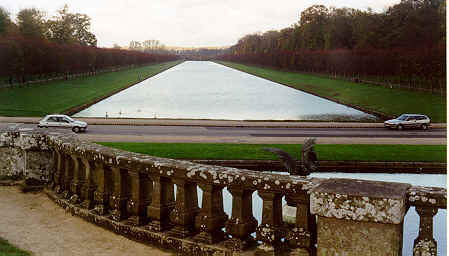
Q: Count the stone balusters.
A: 14